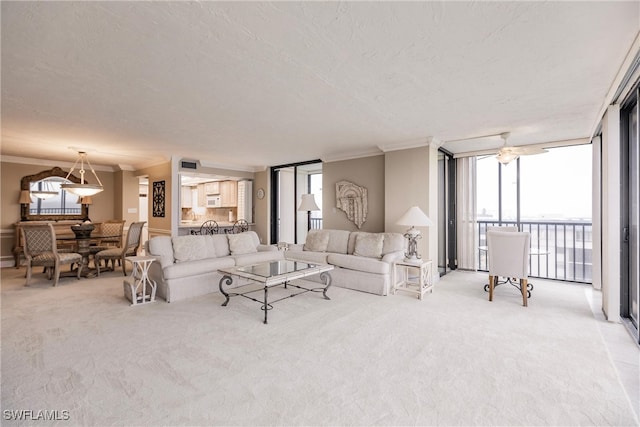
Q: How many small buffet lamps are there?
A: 2